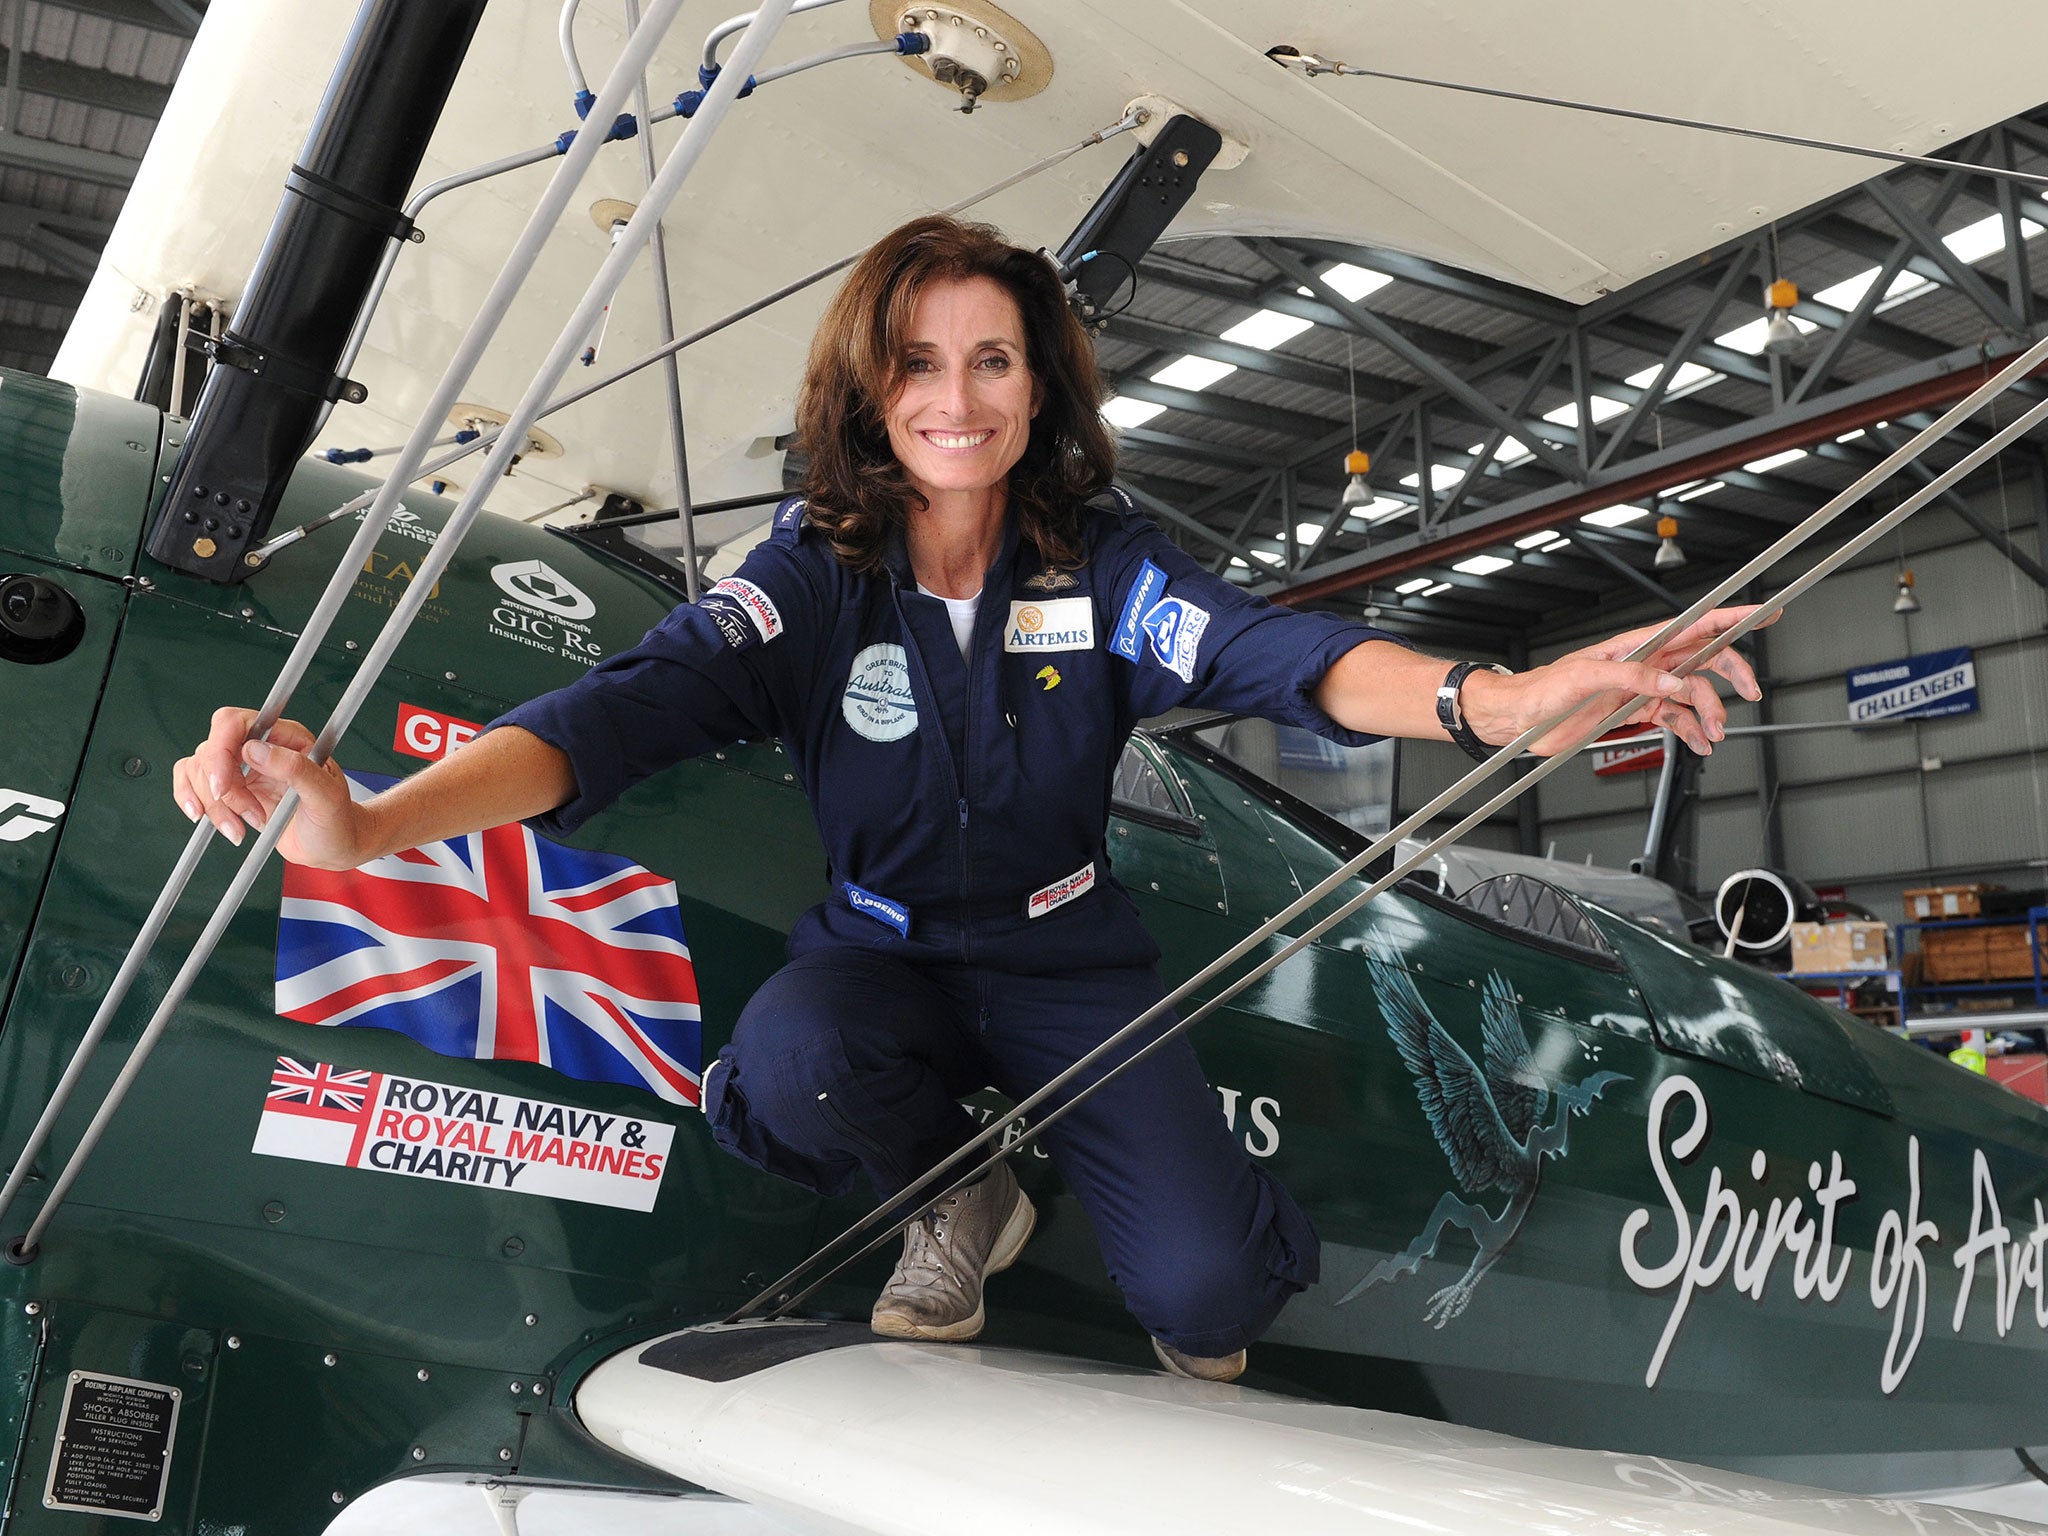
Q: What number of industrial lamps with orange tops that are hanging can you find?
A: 4